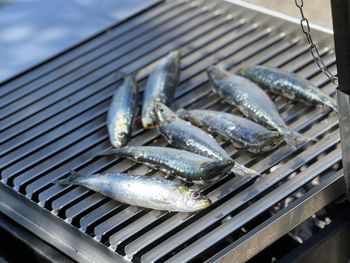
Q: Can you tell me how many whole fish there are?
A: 8